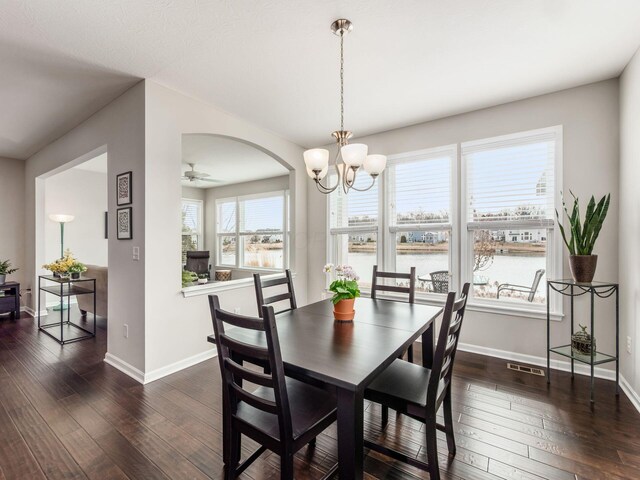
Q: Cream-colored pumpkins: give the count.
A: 0